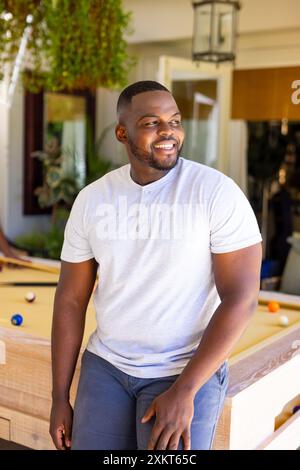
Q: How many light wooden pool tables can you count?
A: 1